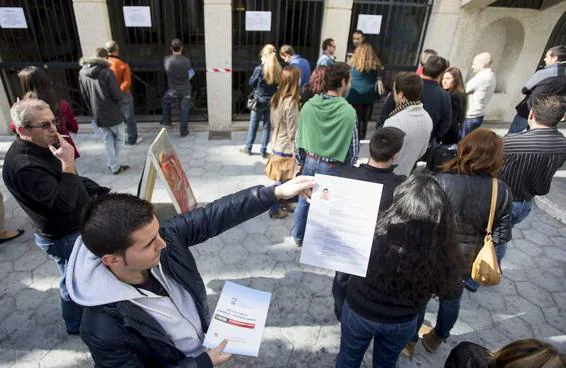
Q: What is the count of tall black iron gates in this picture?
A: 4